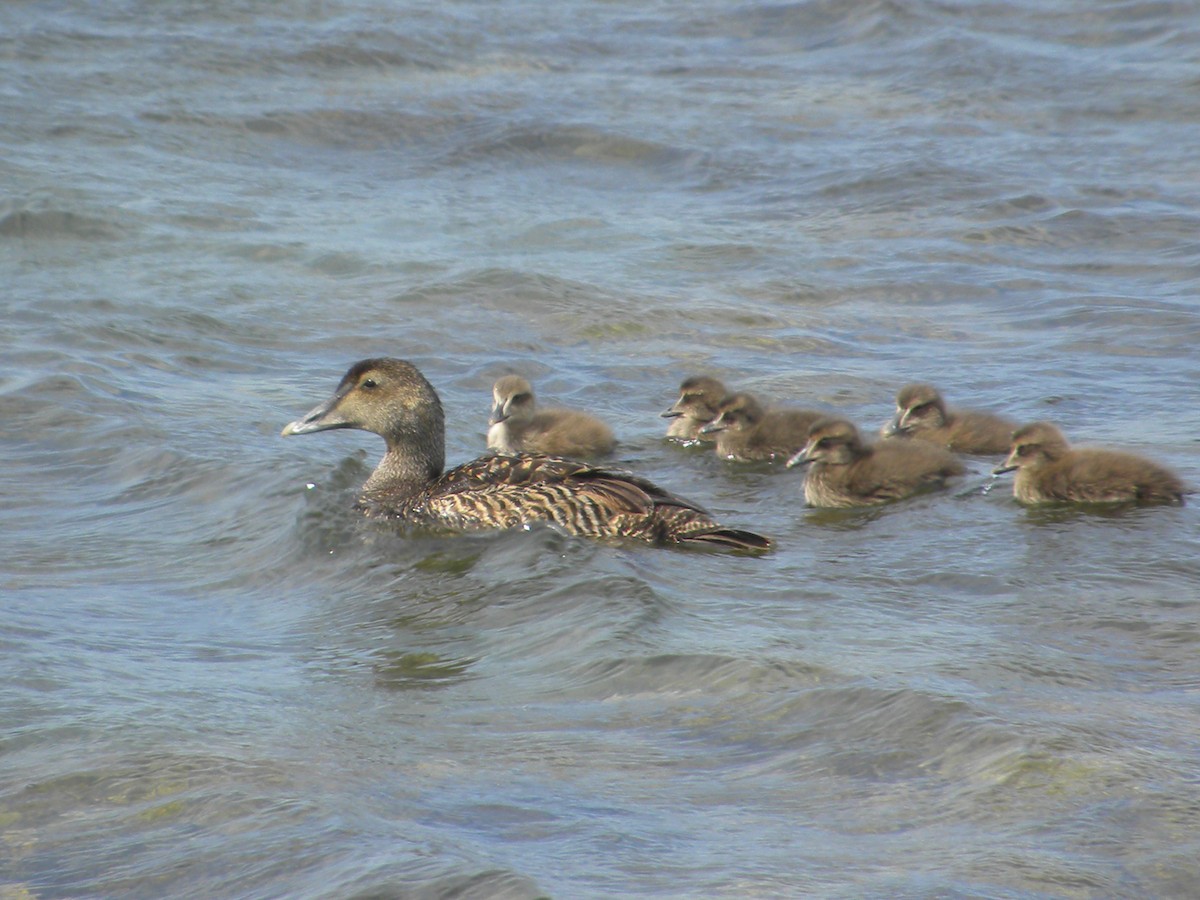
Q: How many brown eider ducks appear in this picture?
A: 7